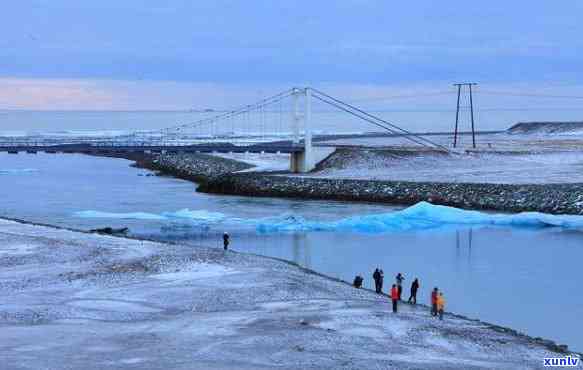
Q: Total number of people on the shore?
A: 9